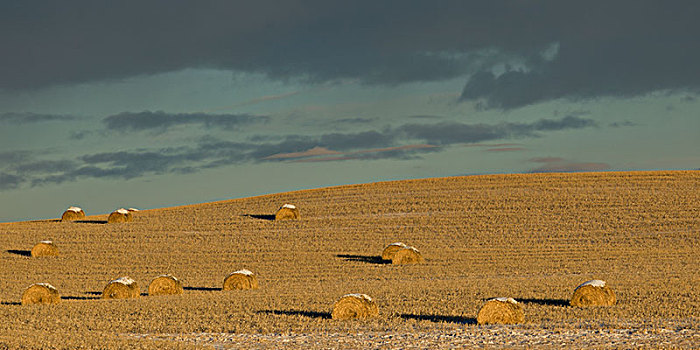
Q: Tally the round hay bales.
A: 14